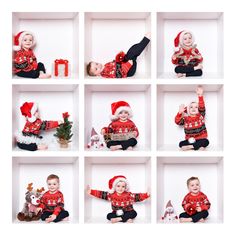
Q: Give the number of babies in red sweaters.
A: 9